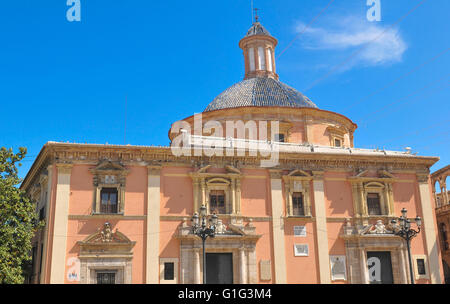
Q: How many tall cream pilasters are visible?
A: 5